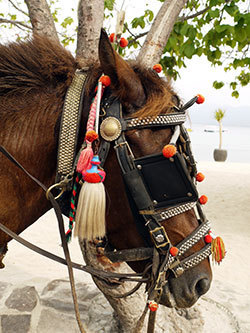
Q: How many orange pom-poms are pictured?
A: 12